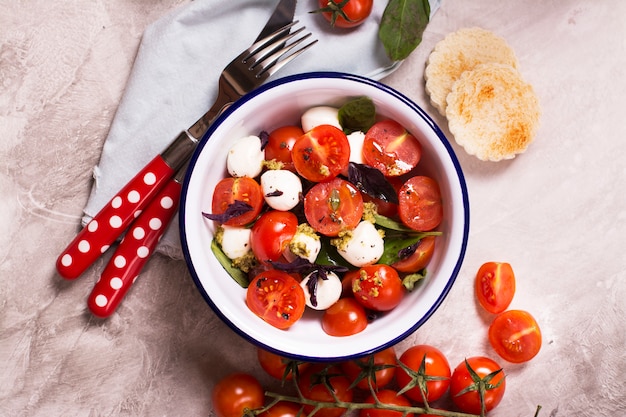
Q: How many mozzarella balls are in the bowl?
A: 8